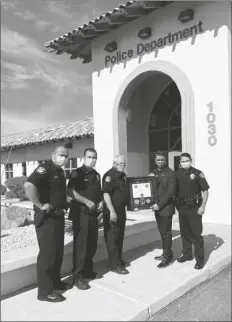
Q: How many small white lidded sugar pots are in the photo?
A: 0